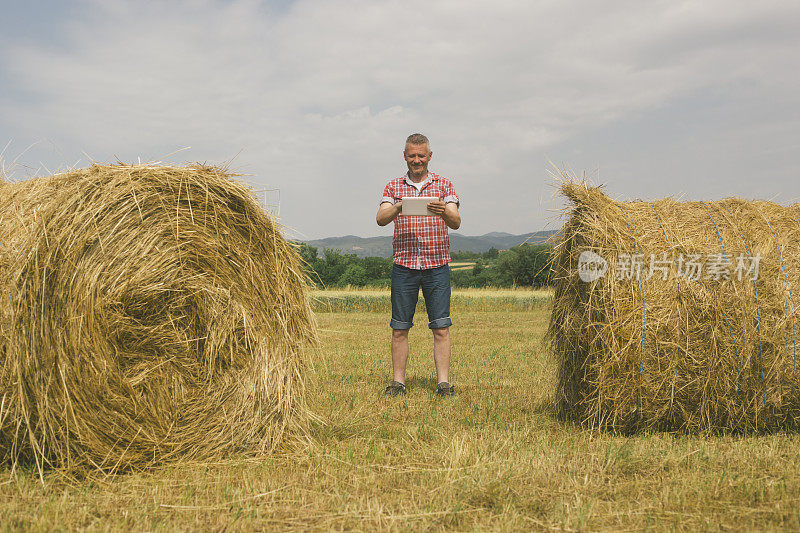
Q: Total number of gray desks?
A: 0